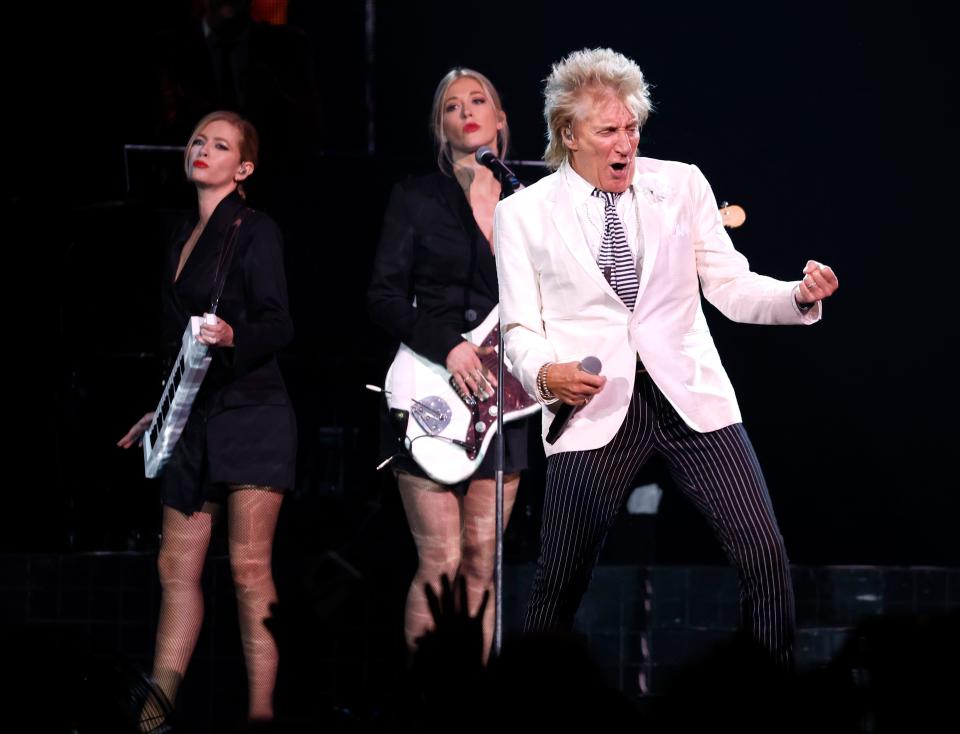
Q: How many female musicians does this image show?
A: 2